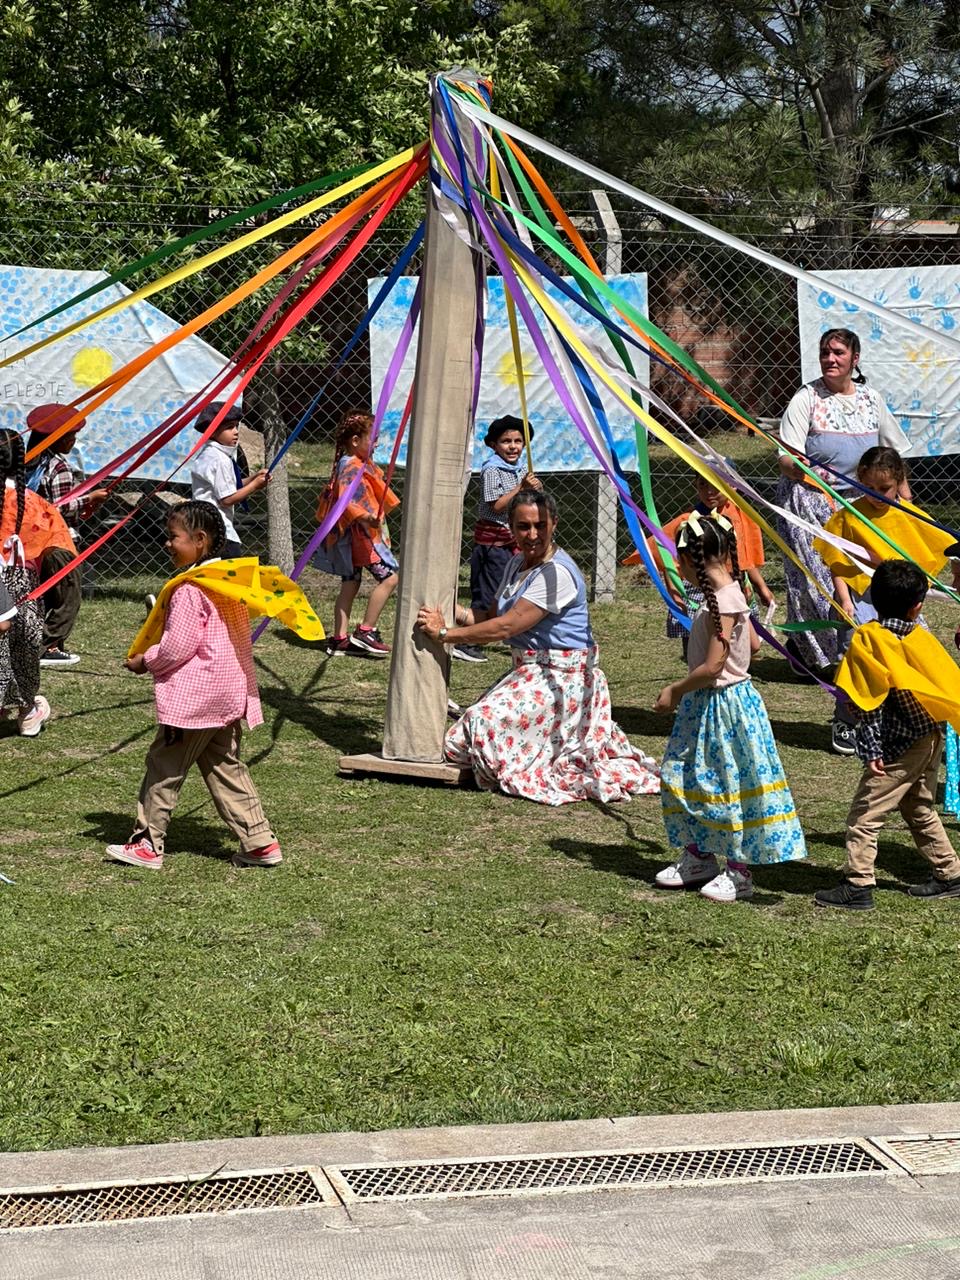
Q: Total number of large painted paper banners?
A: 3